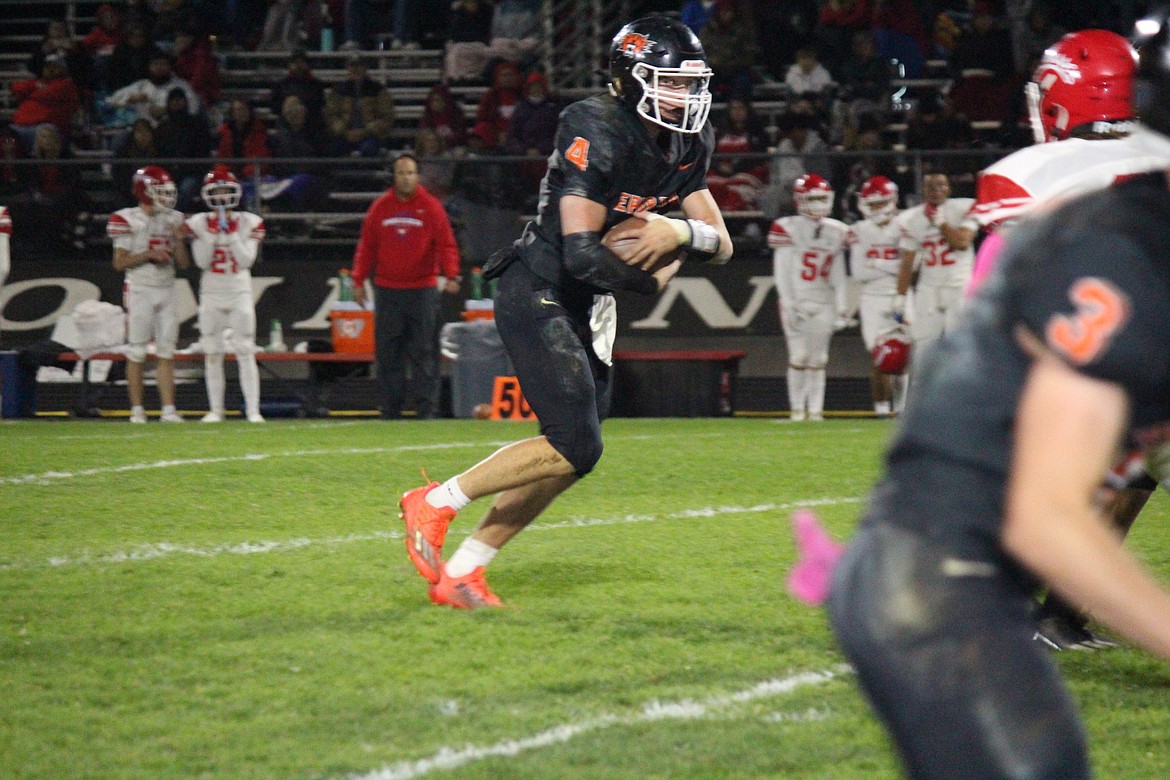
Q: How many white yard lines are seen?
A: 3